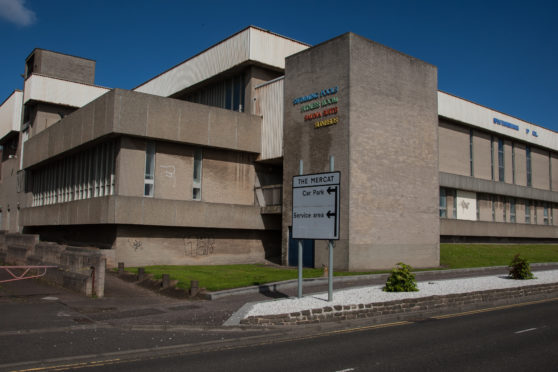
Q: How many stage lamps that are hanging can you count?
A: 0